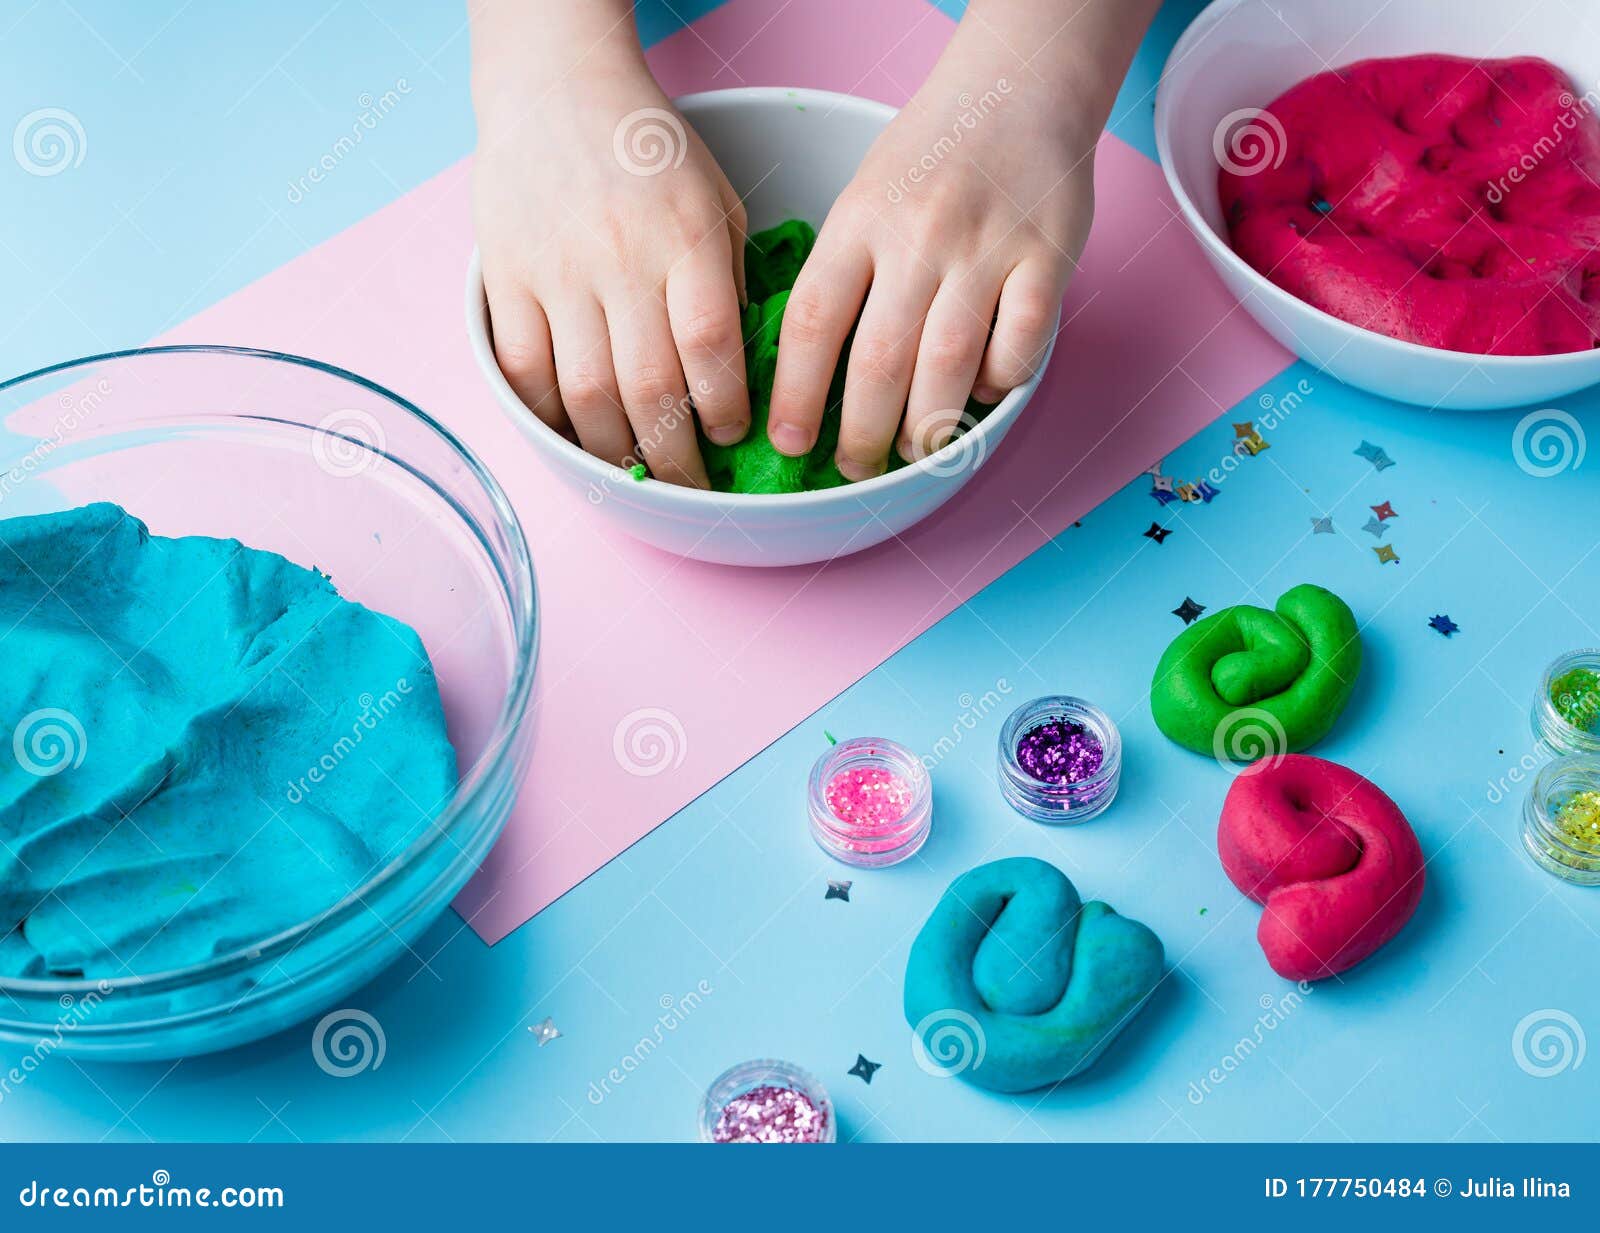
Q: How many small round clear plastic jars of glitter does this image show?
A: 5